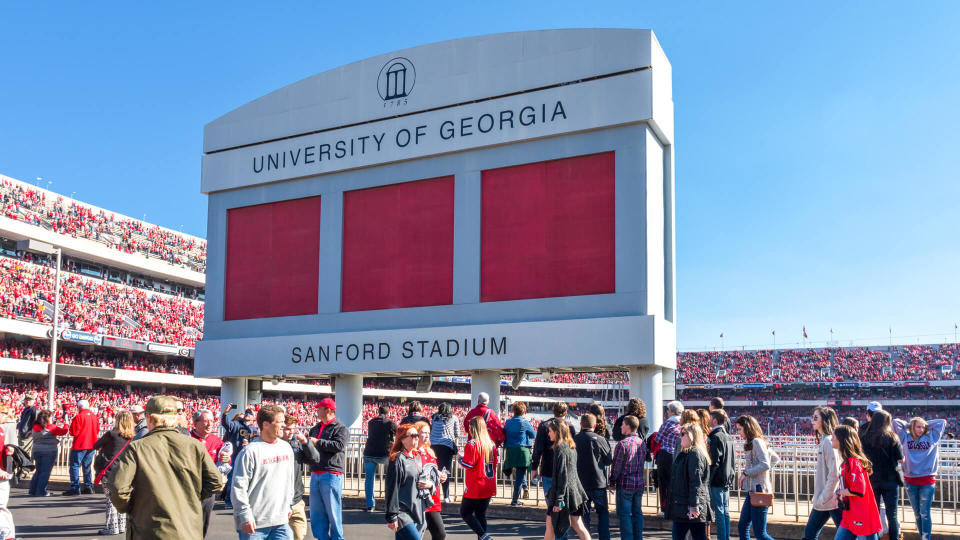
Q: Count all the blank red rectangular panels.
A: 3